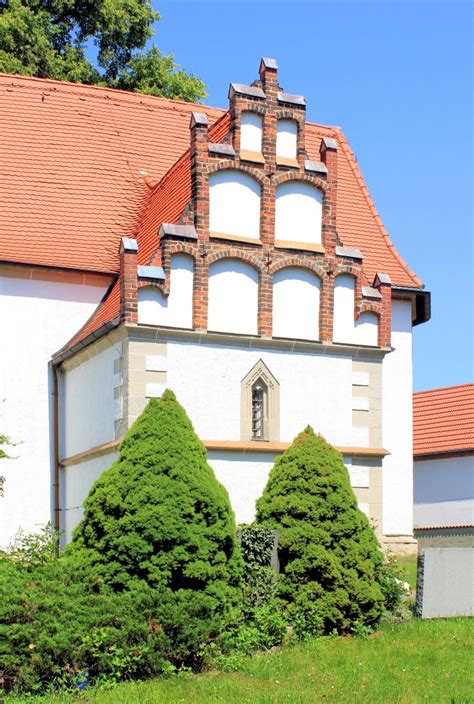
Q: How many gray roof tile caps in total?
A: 13